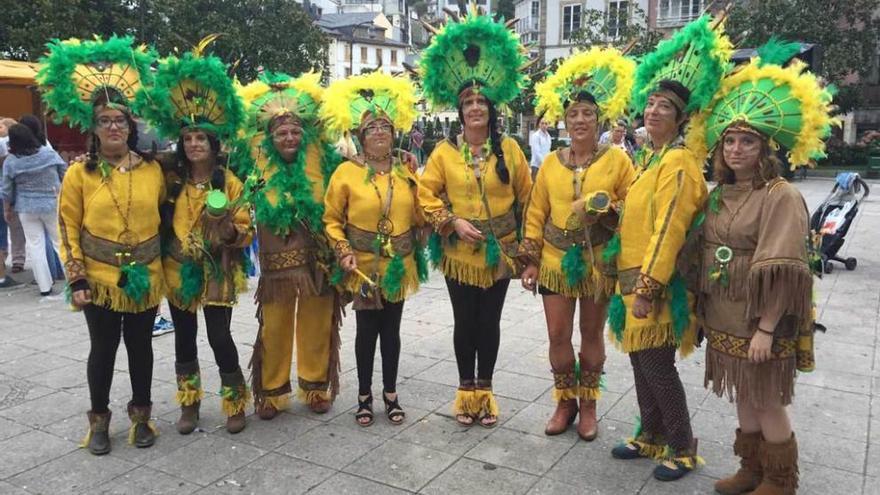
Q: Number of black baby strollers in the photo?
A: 1